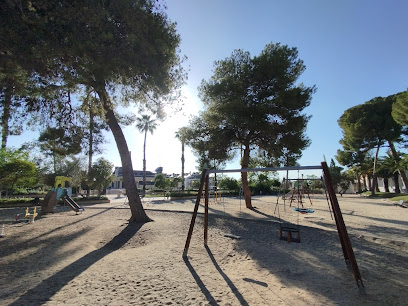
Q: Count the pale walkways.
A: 1